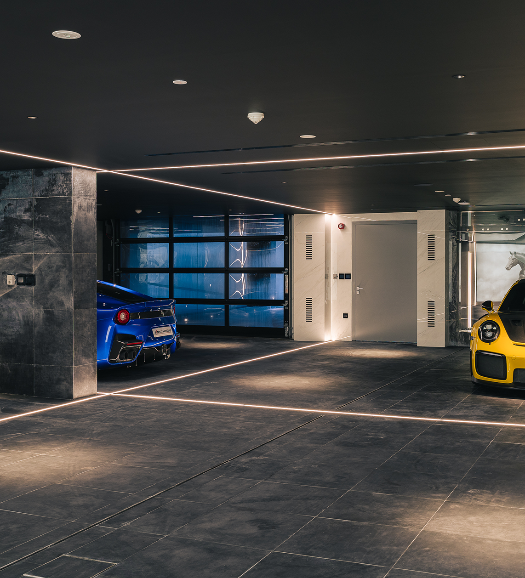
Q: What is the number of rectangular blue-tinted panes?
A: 11